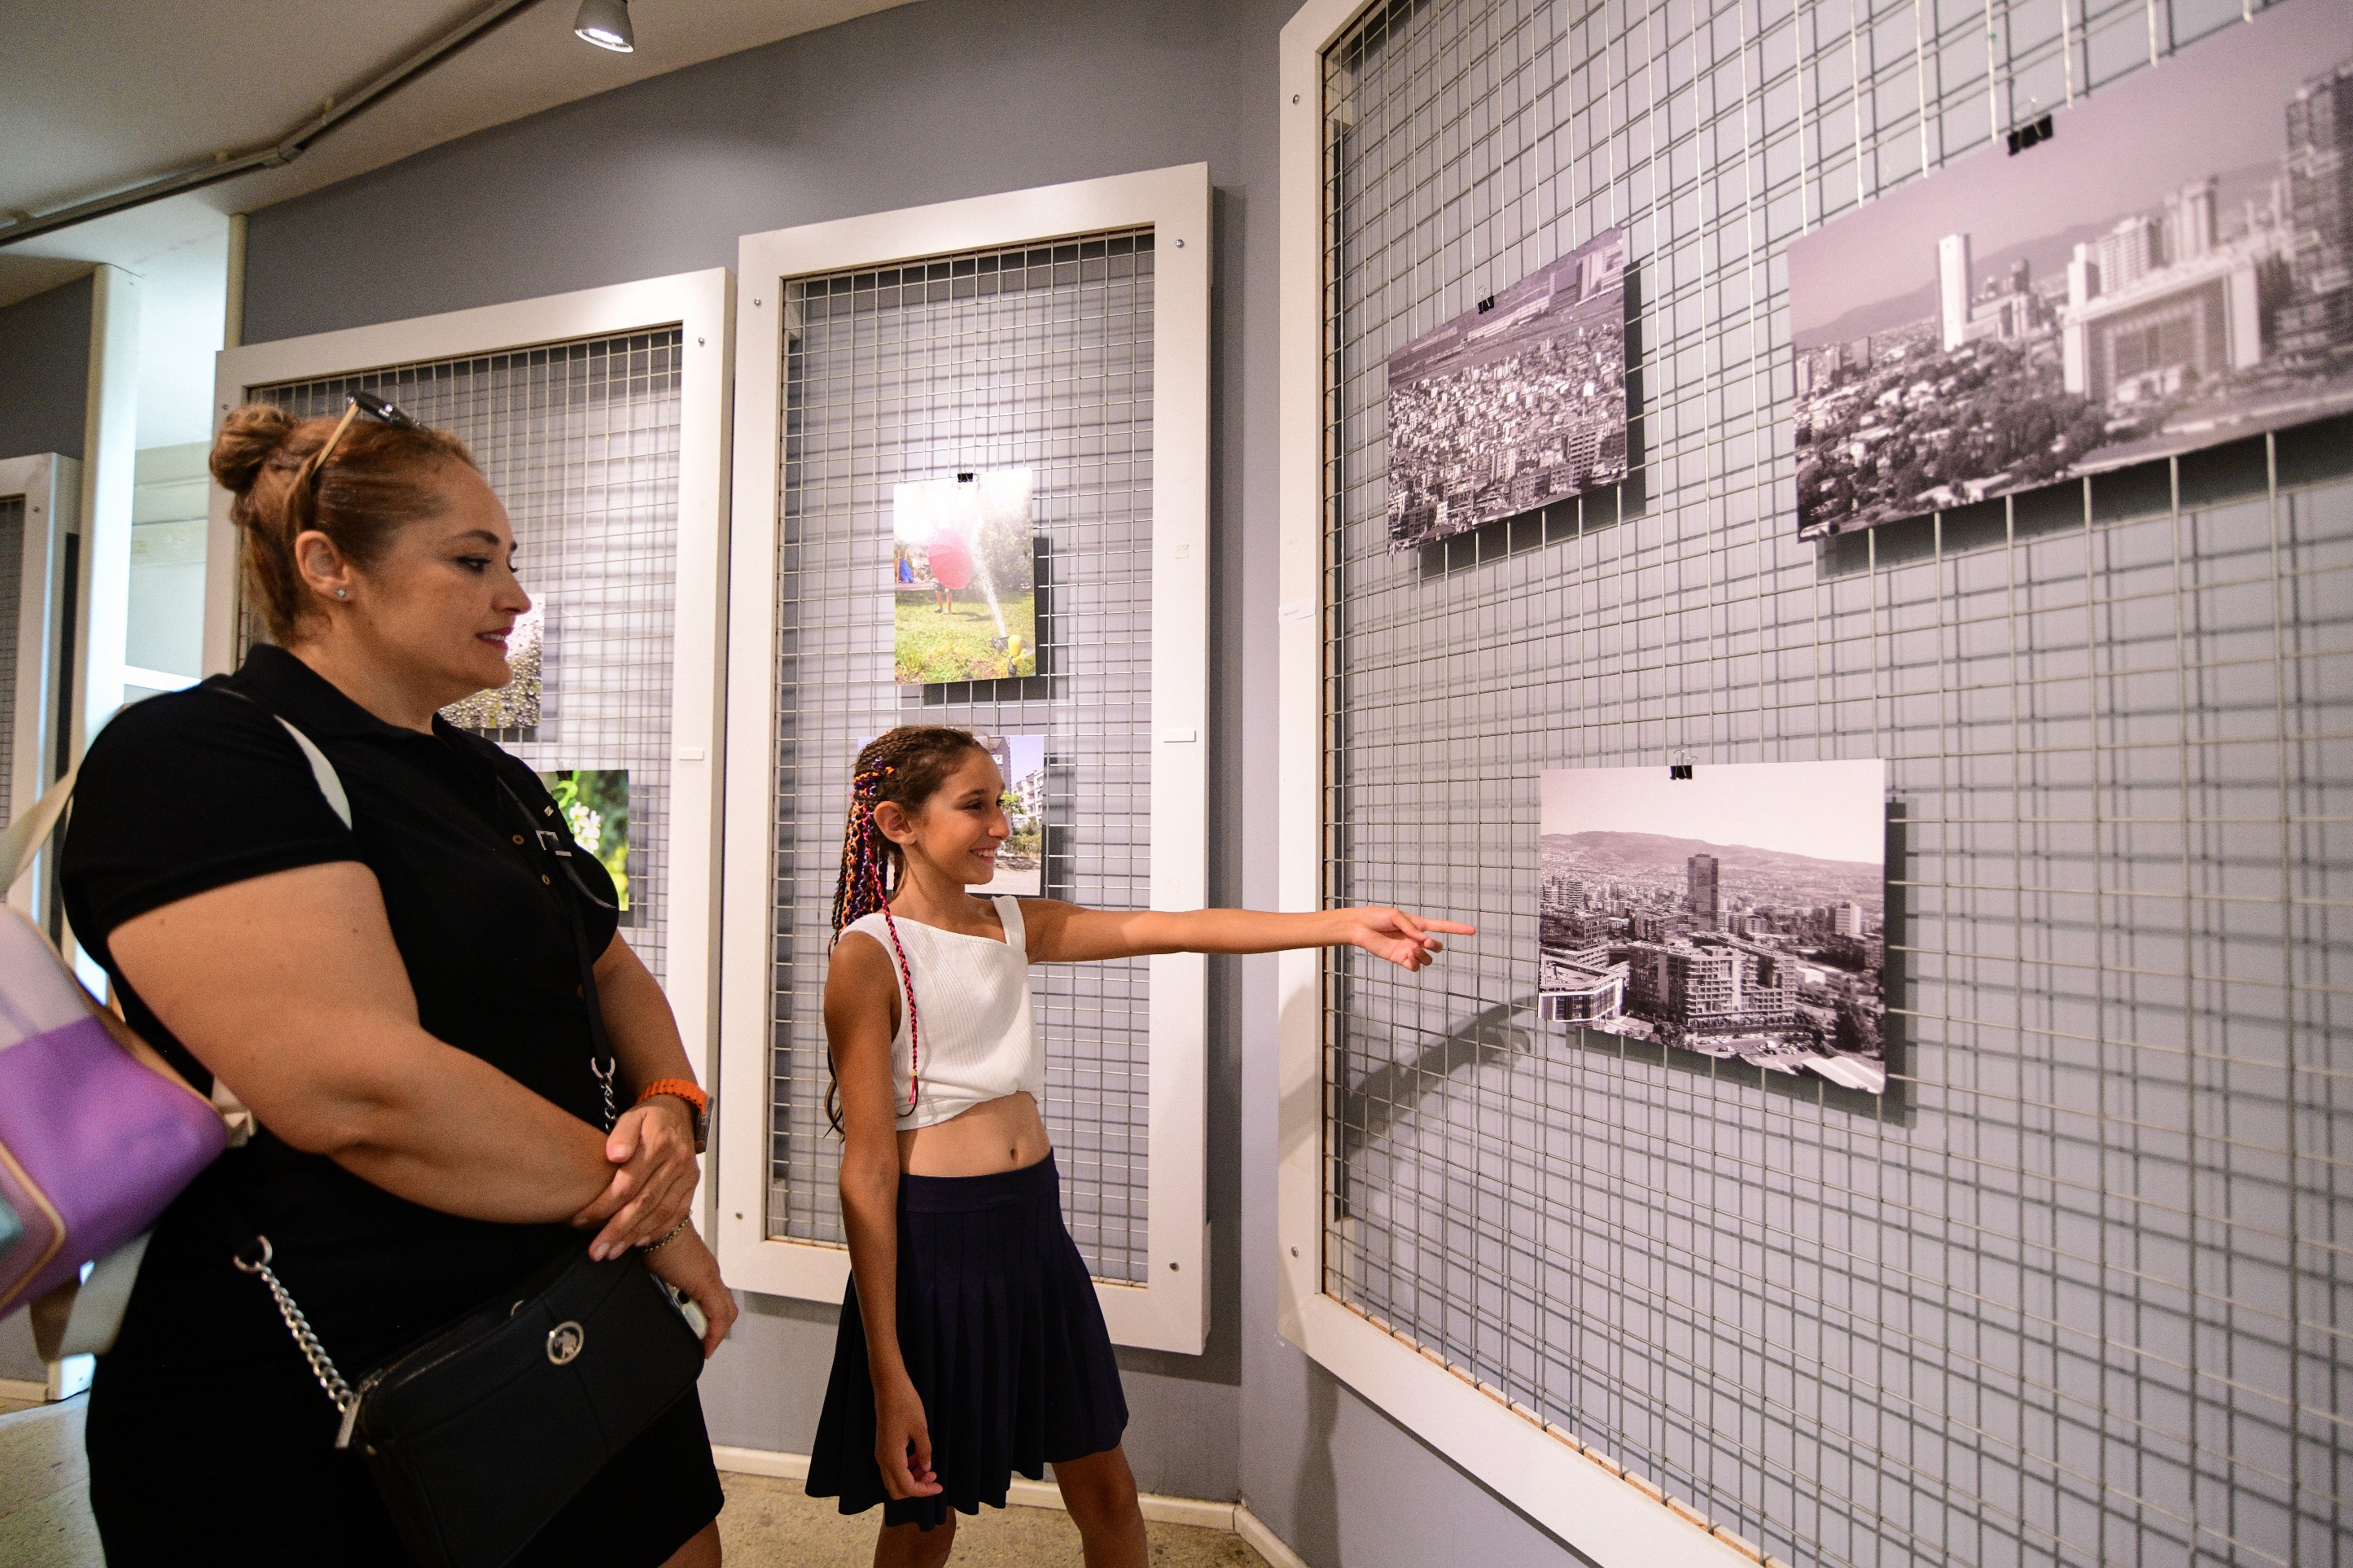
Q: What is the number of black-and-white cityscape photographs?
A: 3